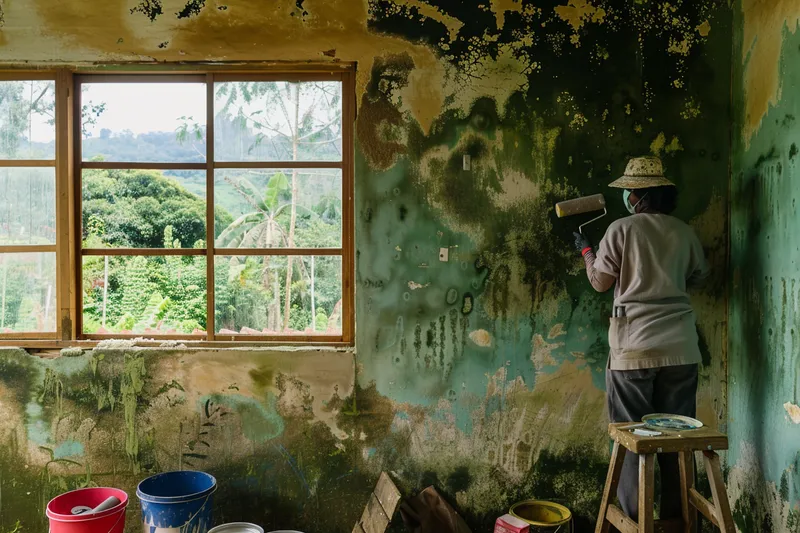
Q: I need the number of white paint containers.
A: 2